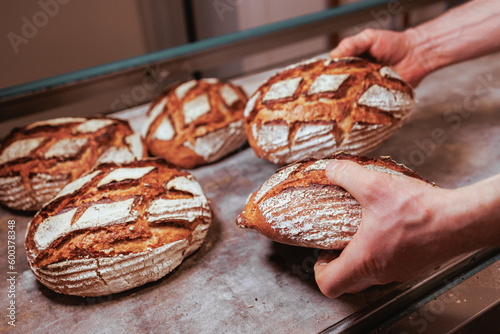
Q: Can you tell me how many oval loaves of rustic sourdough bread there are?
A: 5